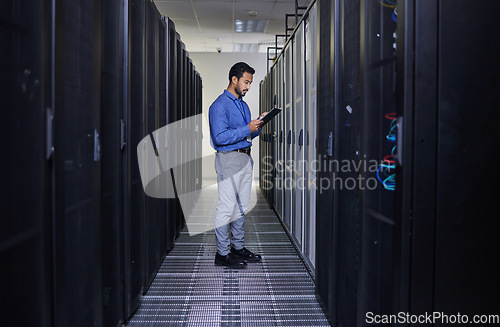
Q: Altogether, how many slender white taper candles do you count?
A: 0